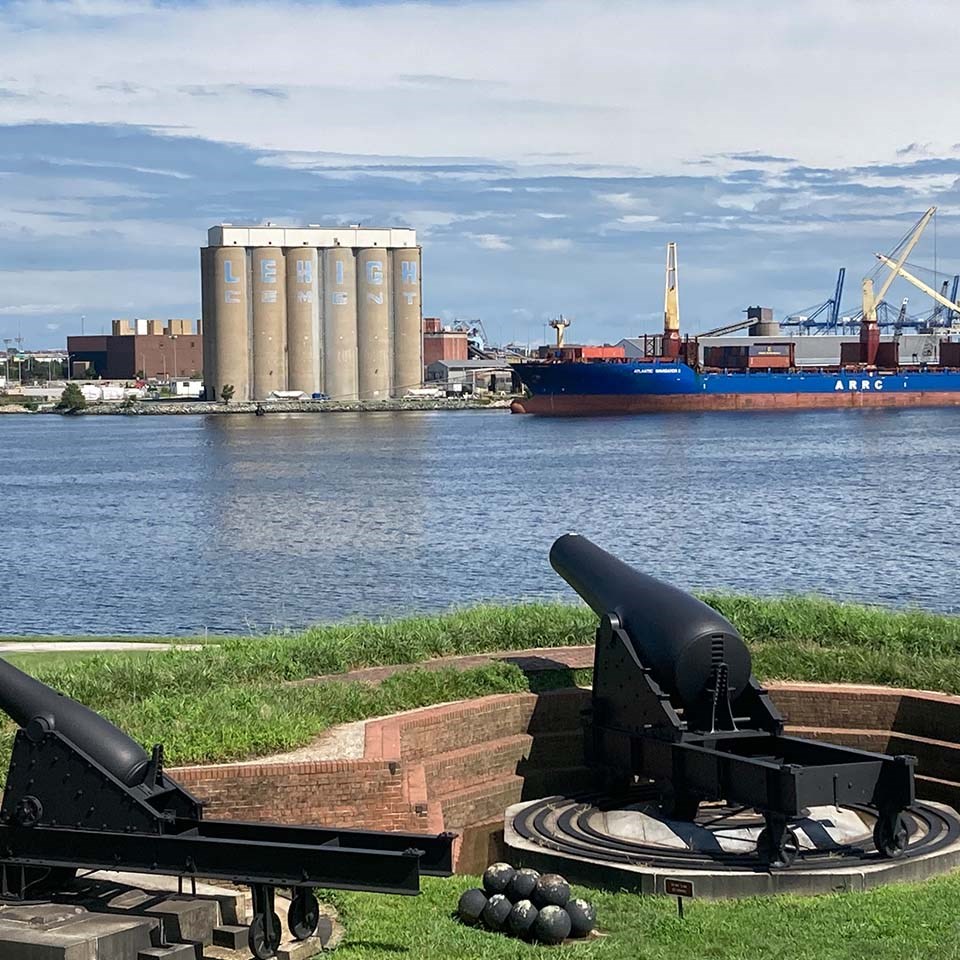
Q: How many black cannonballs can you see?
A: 8